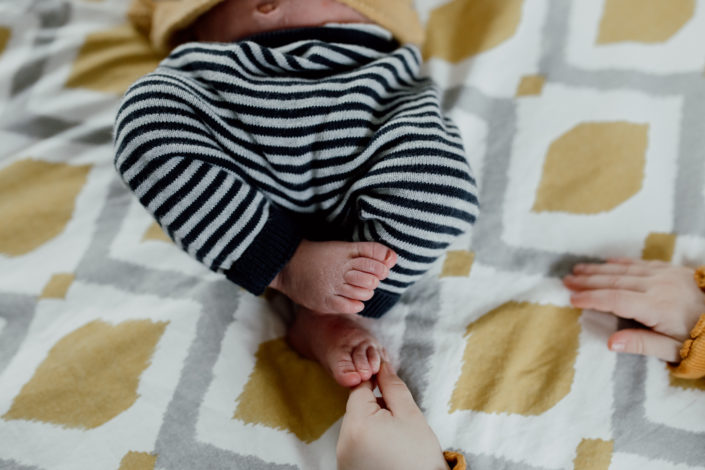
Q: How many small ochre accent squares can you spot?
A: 6